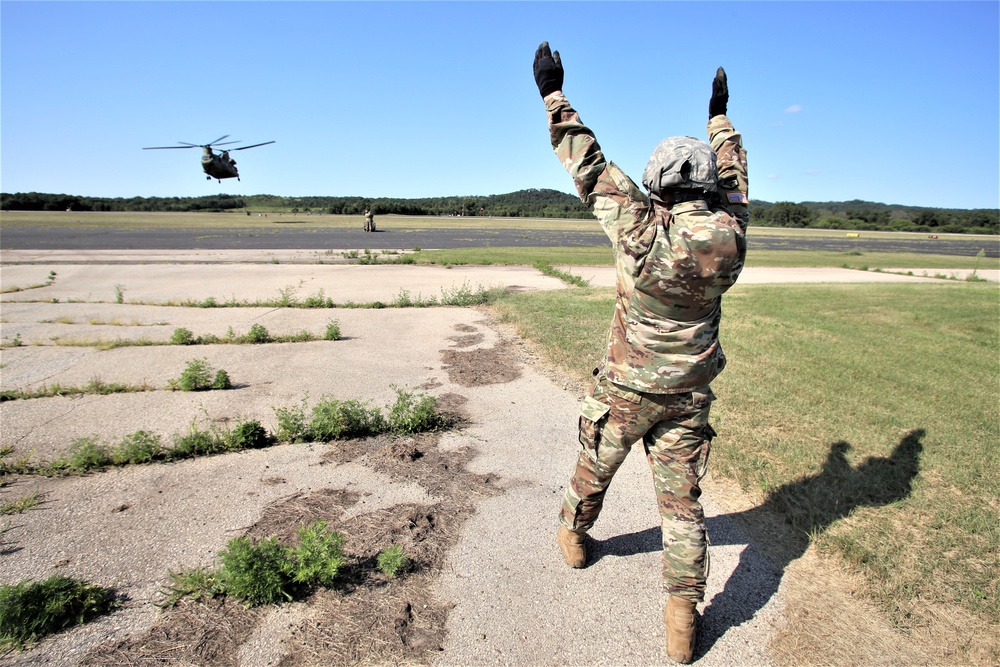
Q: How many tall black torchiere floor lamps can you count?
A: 0